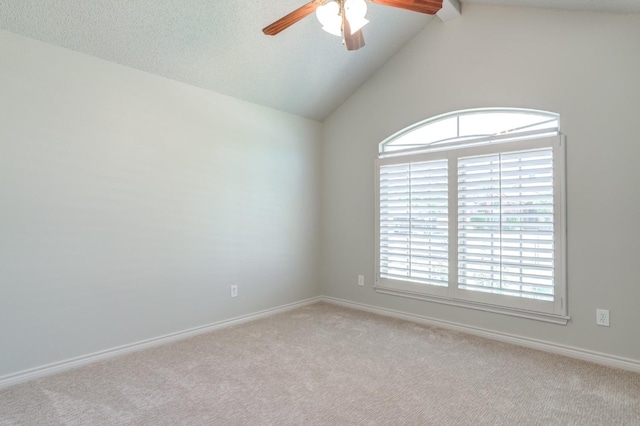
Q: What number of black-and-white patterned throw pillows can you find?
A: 0